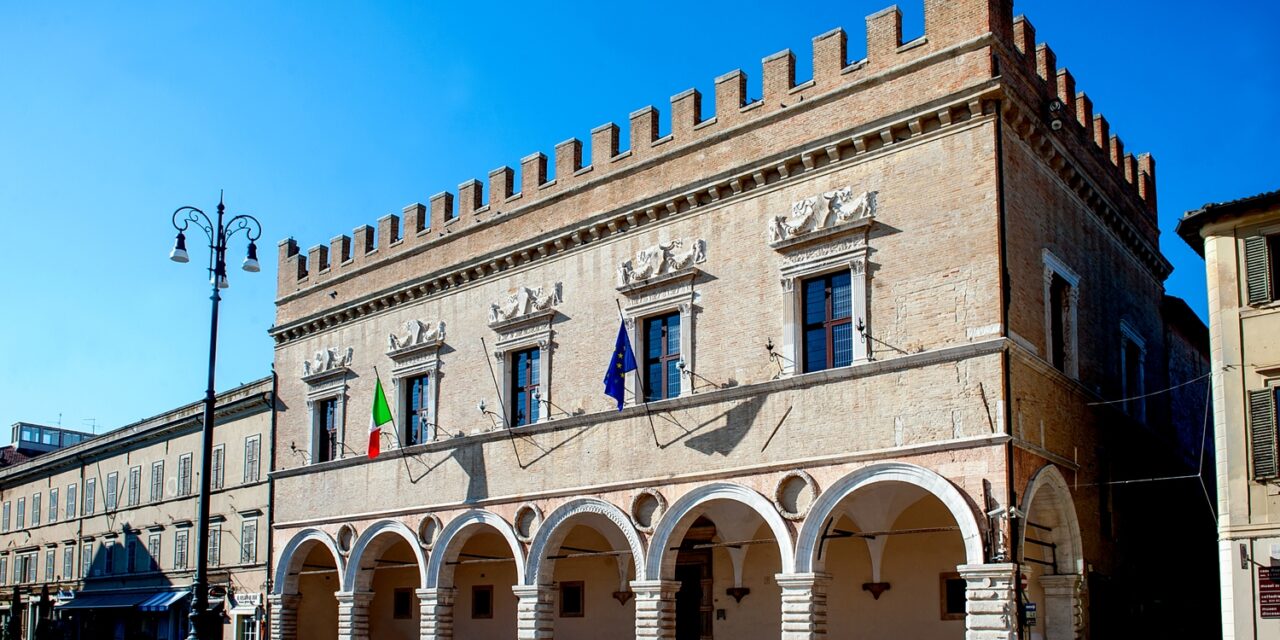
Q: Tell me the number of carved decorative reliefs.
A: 5